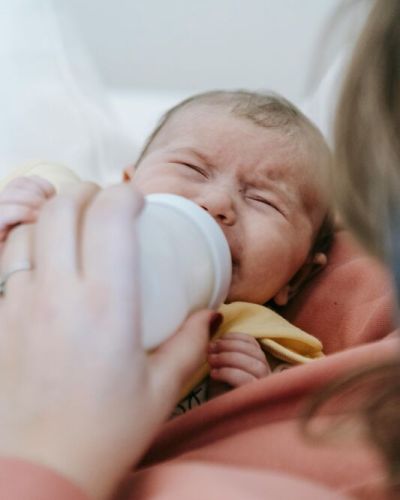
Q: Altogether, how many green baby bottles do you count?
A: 0